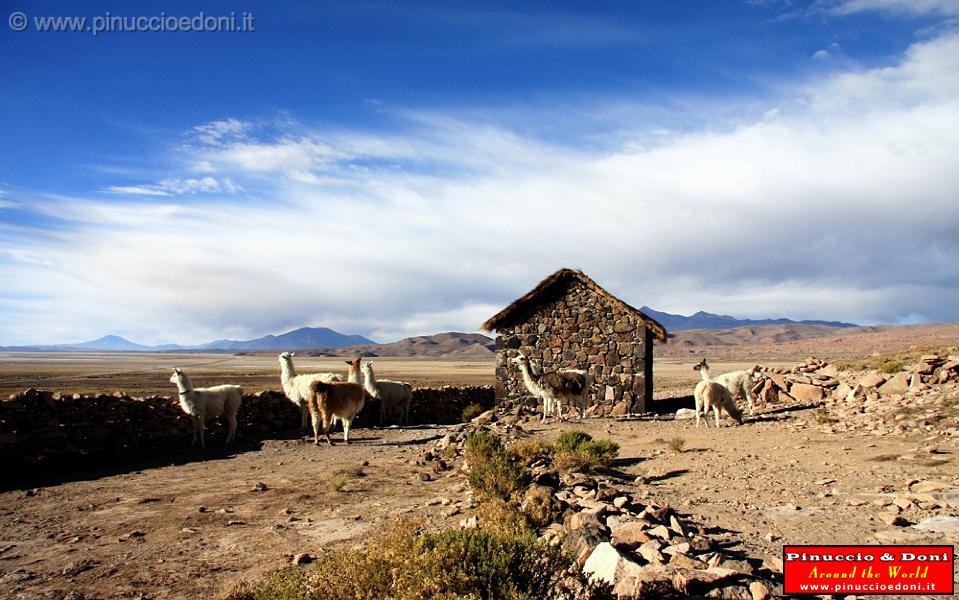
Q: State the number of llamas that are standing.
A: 7